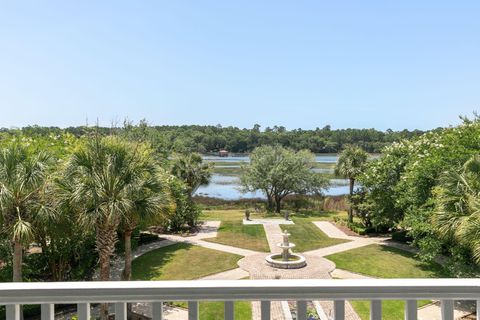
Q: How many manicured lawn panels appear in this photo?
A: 6